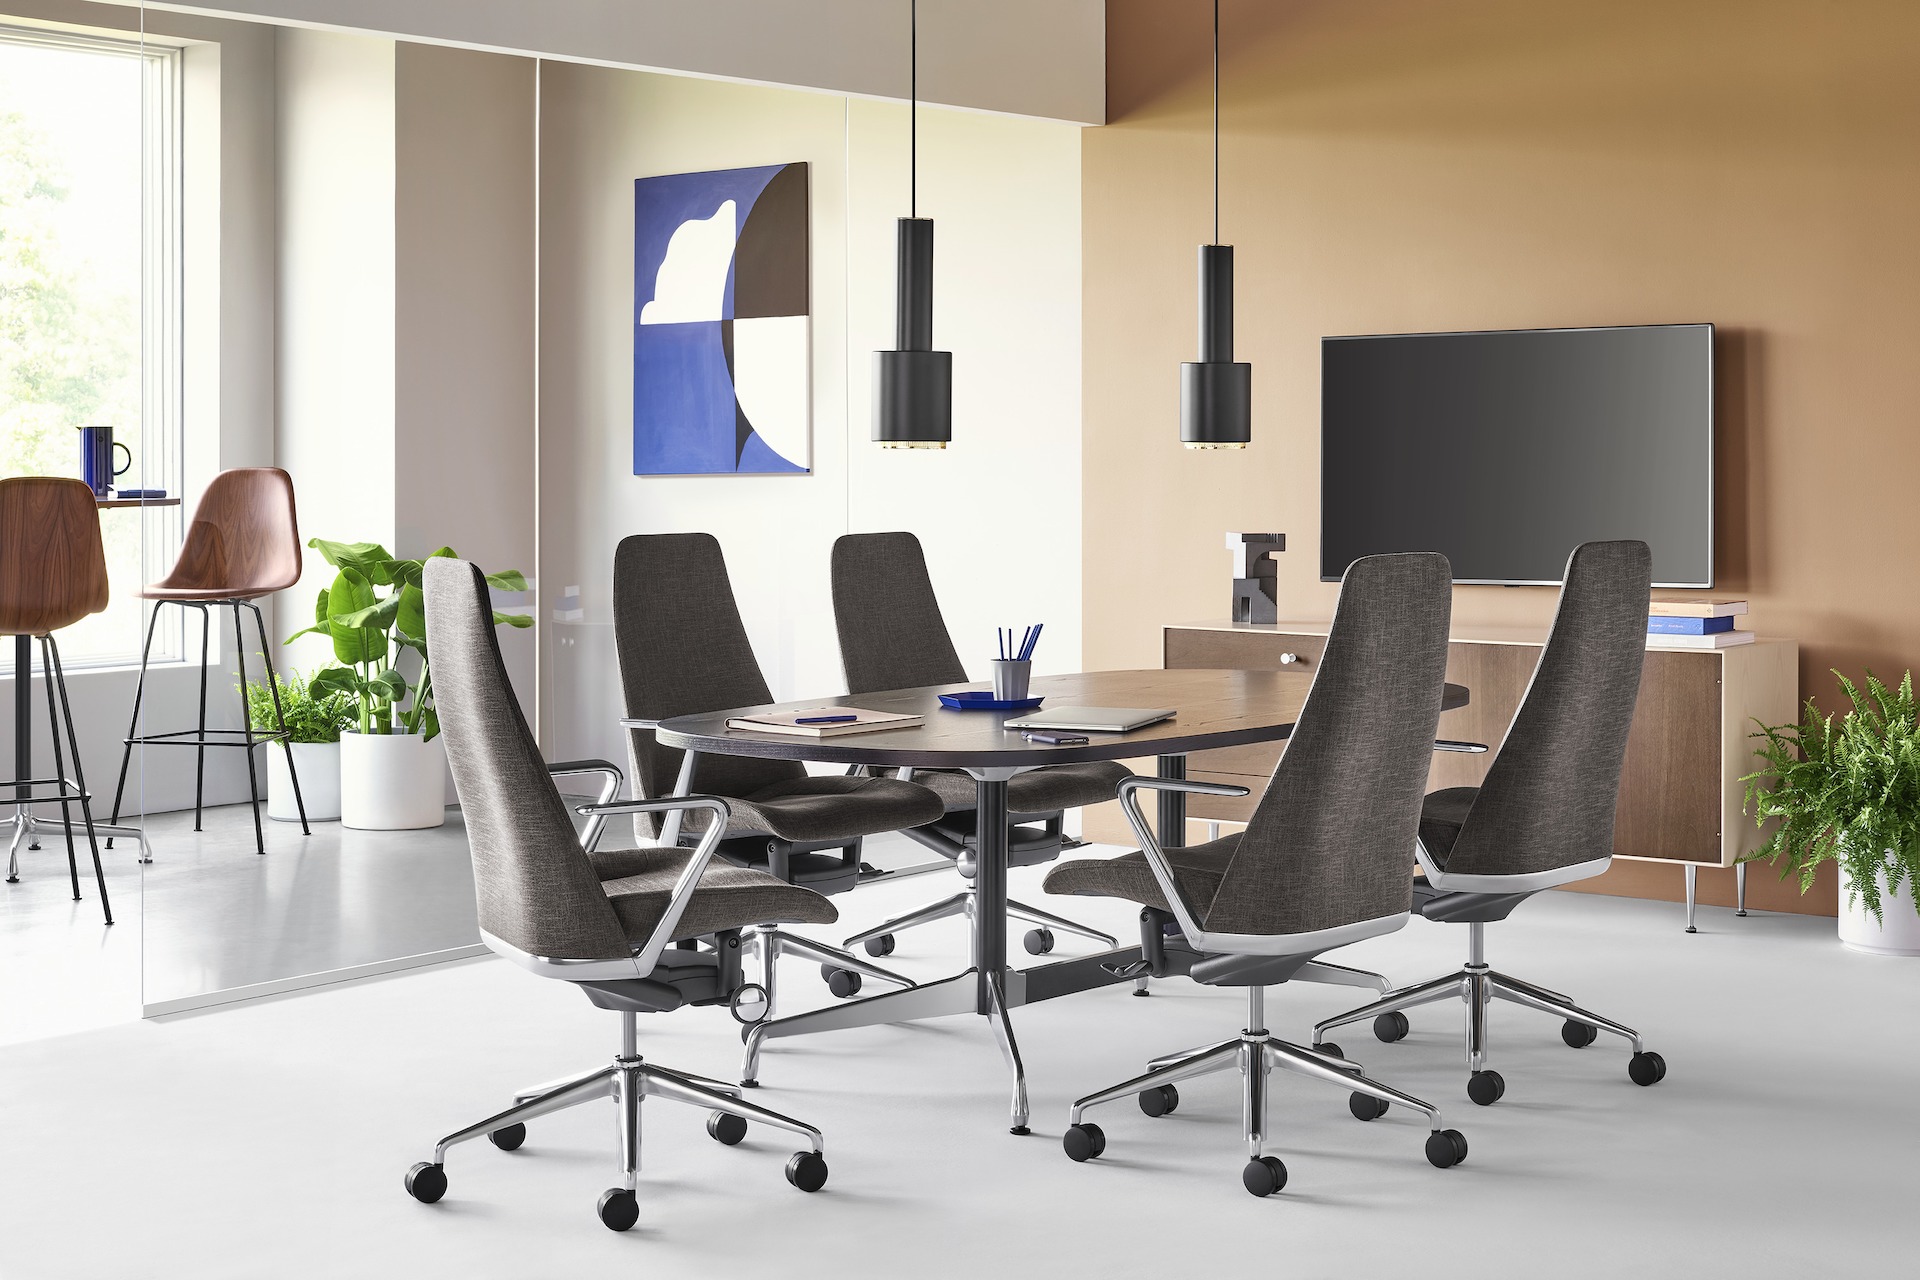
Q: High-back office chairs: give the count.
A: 5